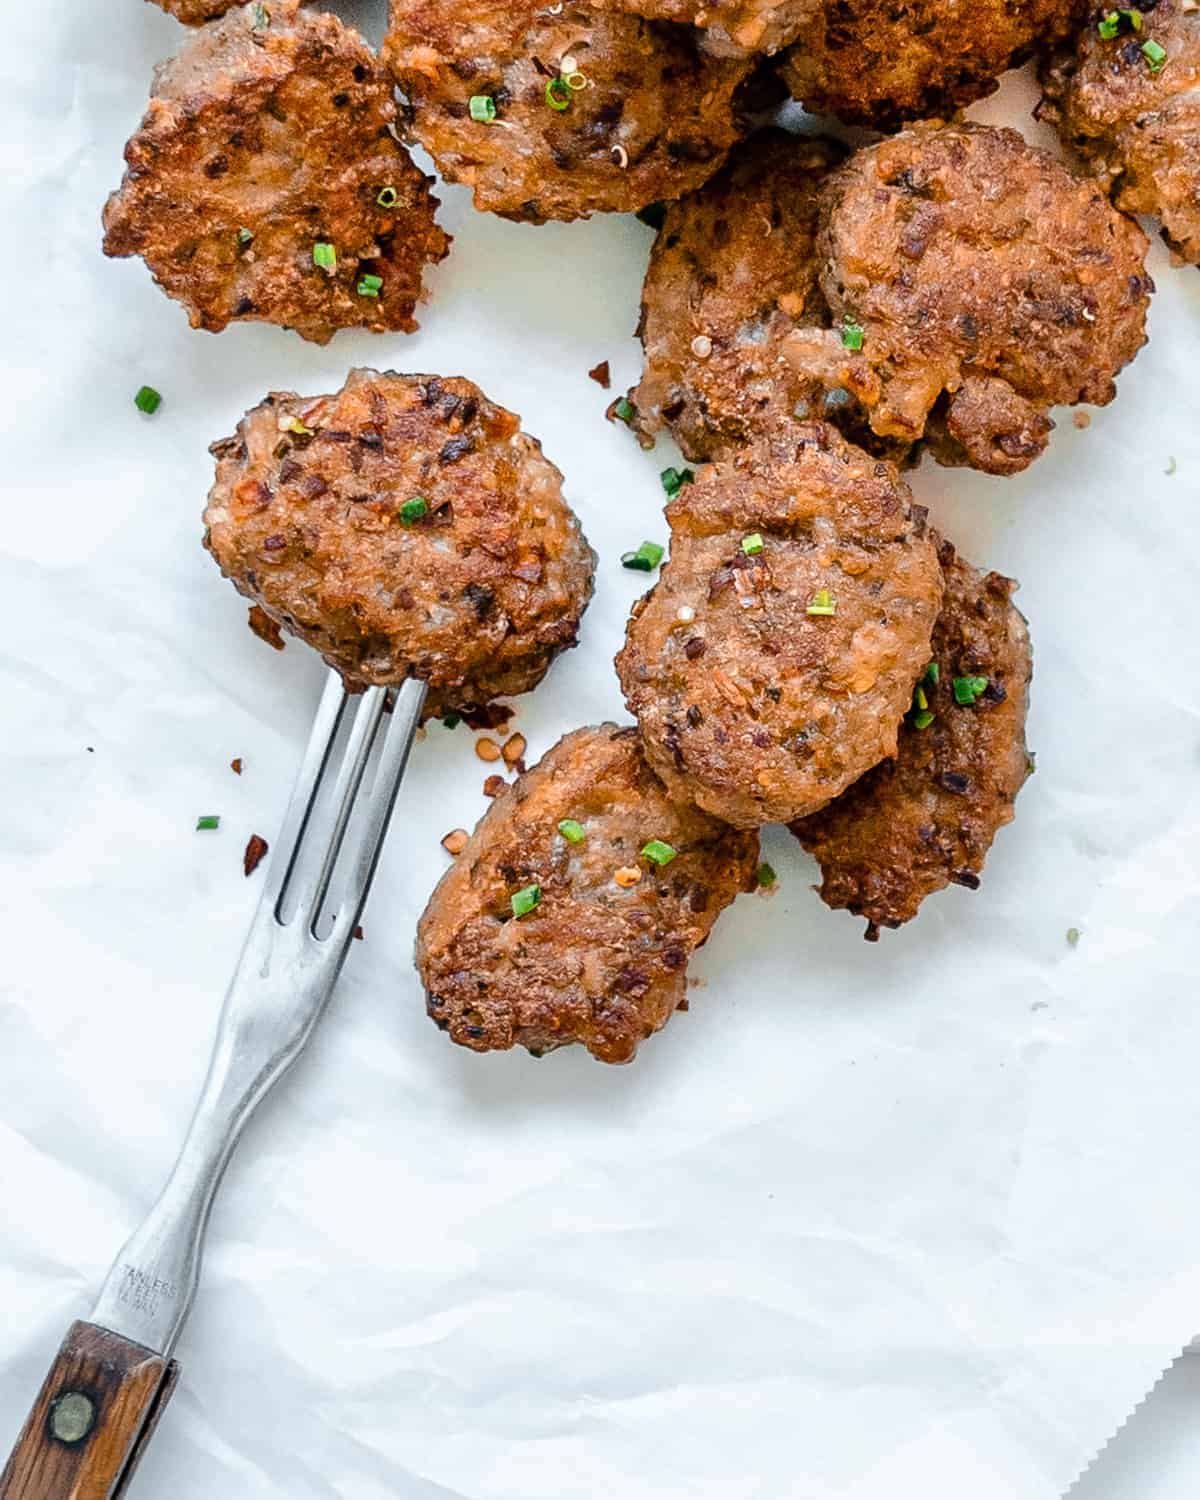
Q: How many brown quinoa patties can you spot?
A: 12